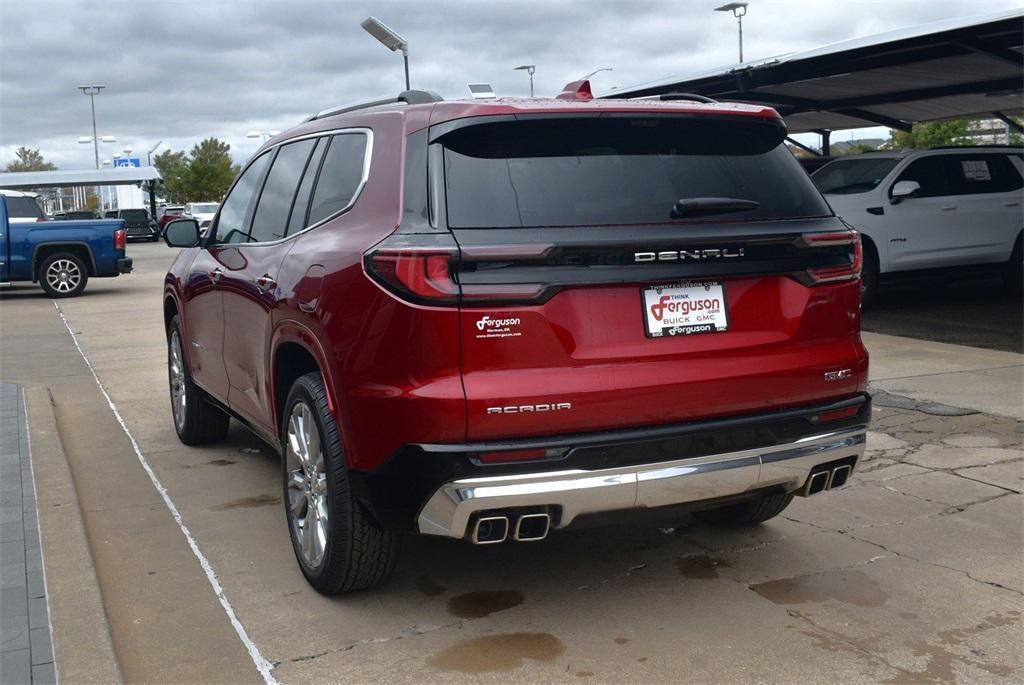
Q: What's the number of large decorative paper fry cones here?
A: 0